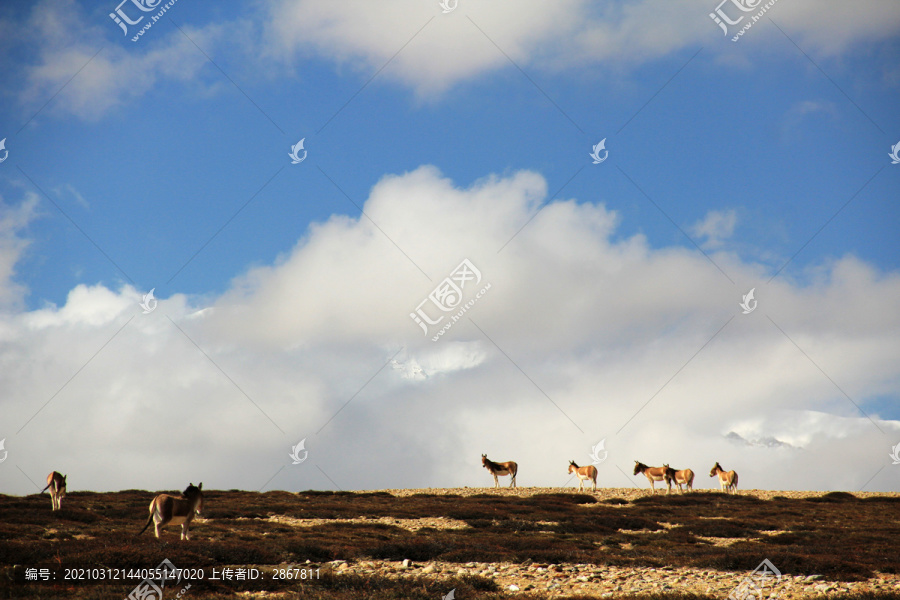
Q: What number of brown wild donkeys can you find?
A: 7